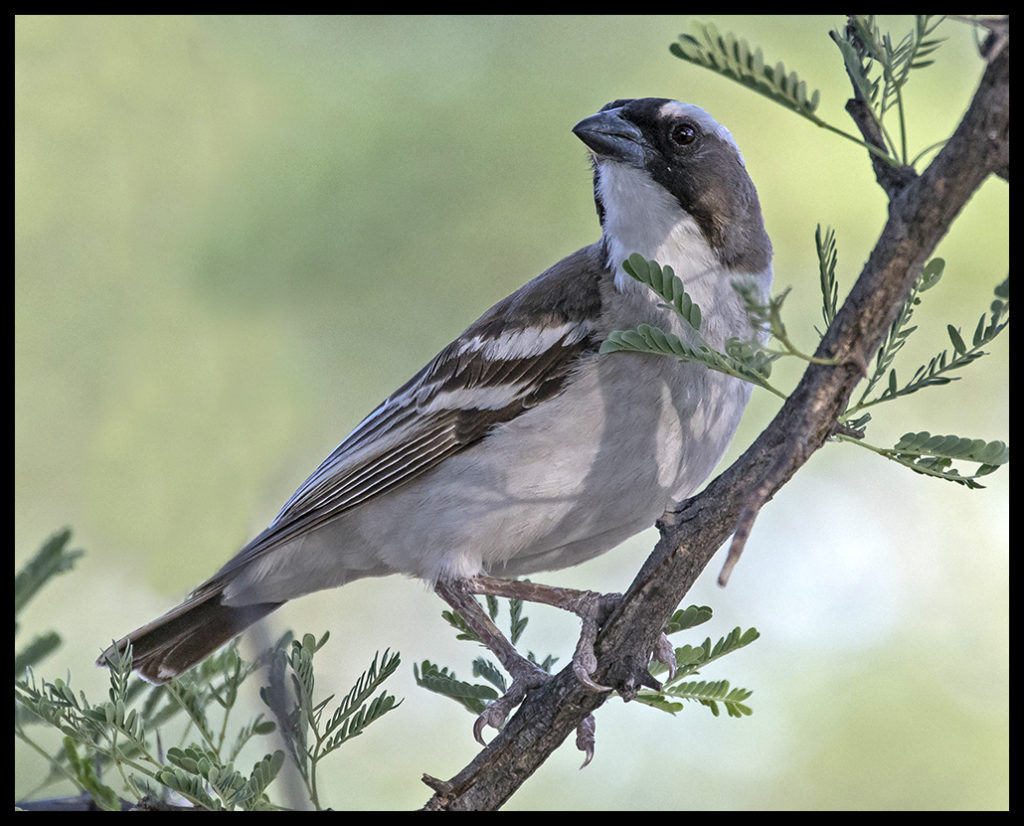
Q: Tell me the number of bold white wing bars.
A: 2